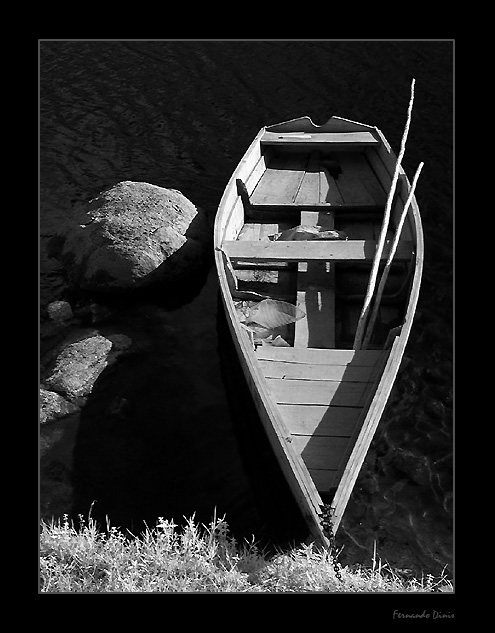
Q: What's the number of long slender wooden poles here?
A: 2